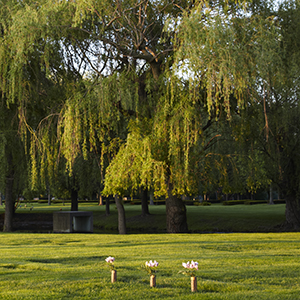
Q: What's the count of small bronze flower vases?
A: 3